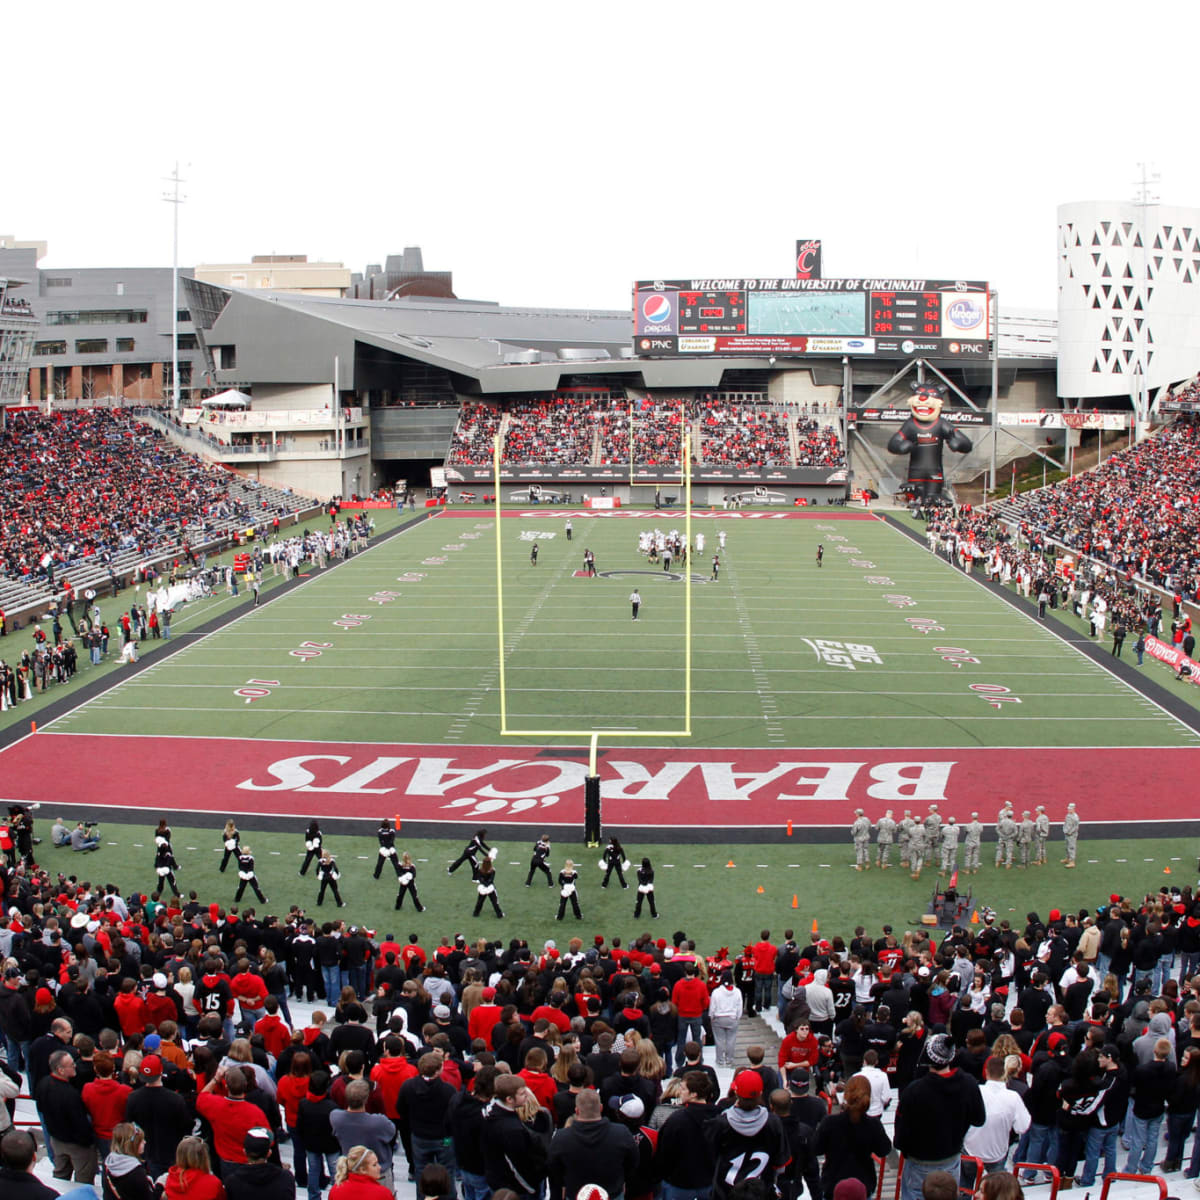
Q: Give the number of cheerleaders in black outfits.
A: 14